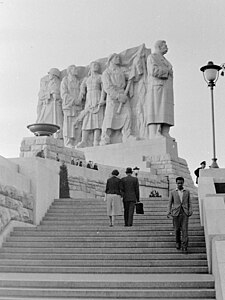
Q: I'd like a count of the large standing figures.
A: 5